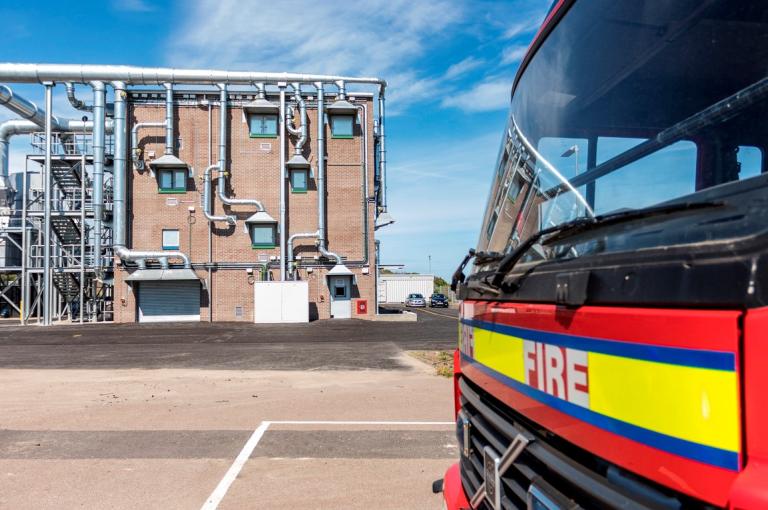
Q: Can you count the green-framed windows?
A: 5